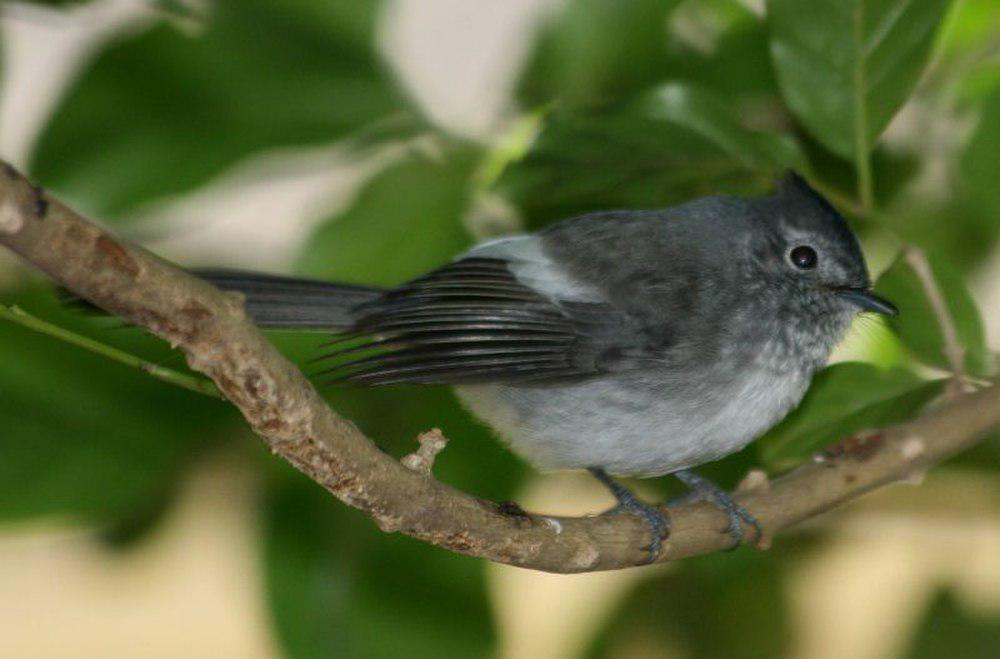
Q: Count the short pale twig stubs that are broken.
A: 1